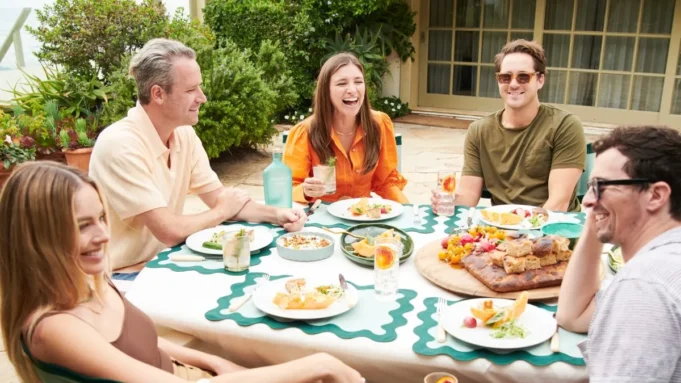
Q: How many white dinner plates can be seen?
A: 5